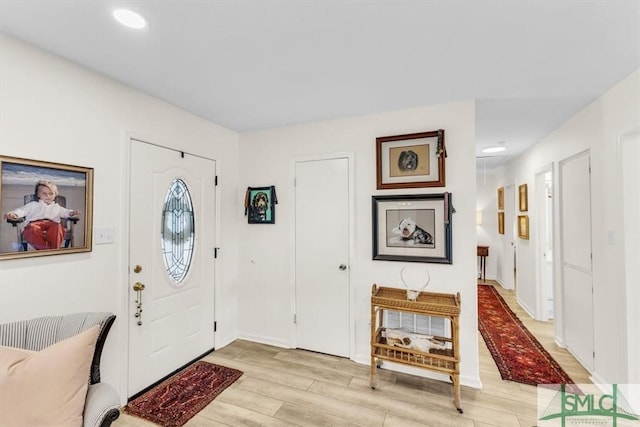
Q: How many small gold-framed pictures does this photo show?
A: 4